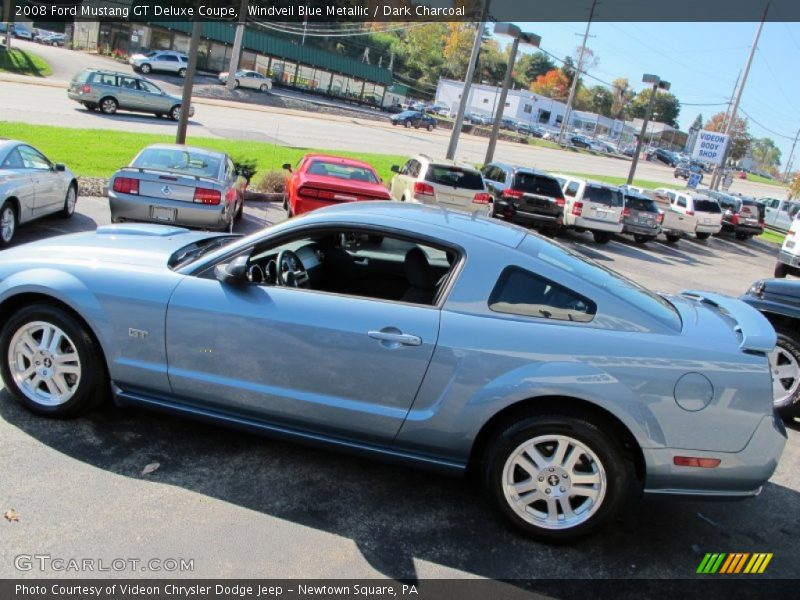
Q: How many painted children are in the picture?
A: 0